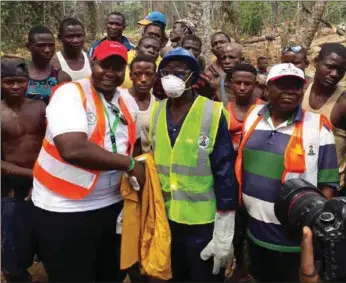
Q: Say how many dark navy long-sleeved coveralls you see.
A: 1